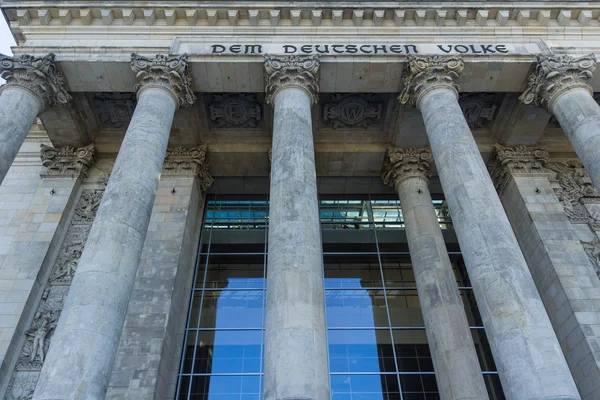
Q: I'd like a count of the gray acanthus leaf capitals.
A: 9